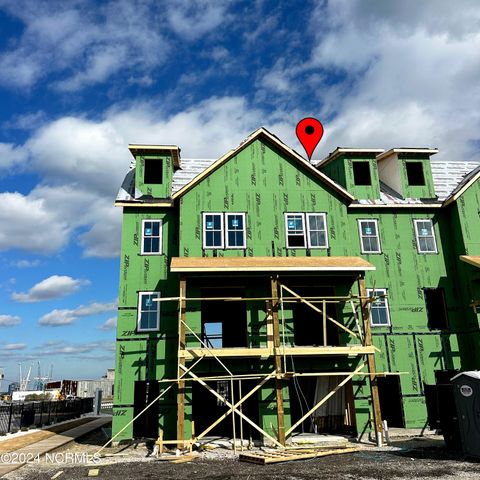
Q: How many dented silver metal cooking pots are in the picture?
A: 0